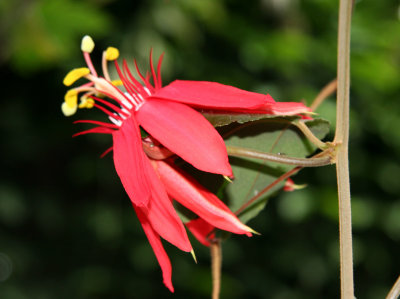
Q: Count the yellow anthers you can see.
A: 5